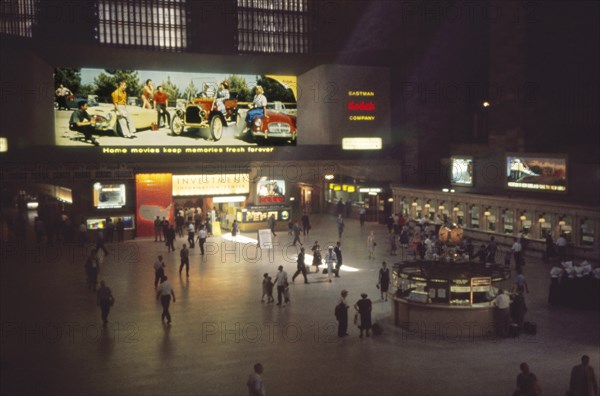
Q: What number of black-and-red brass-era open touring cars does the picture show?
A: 1